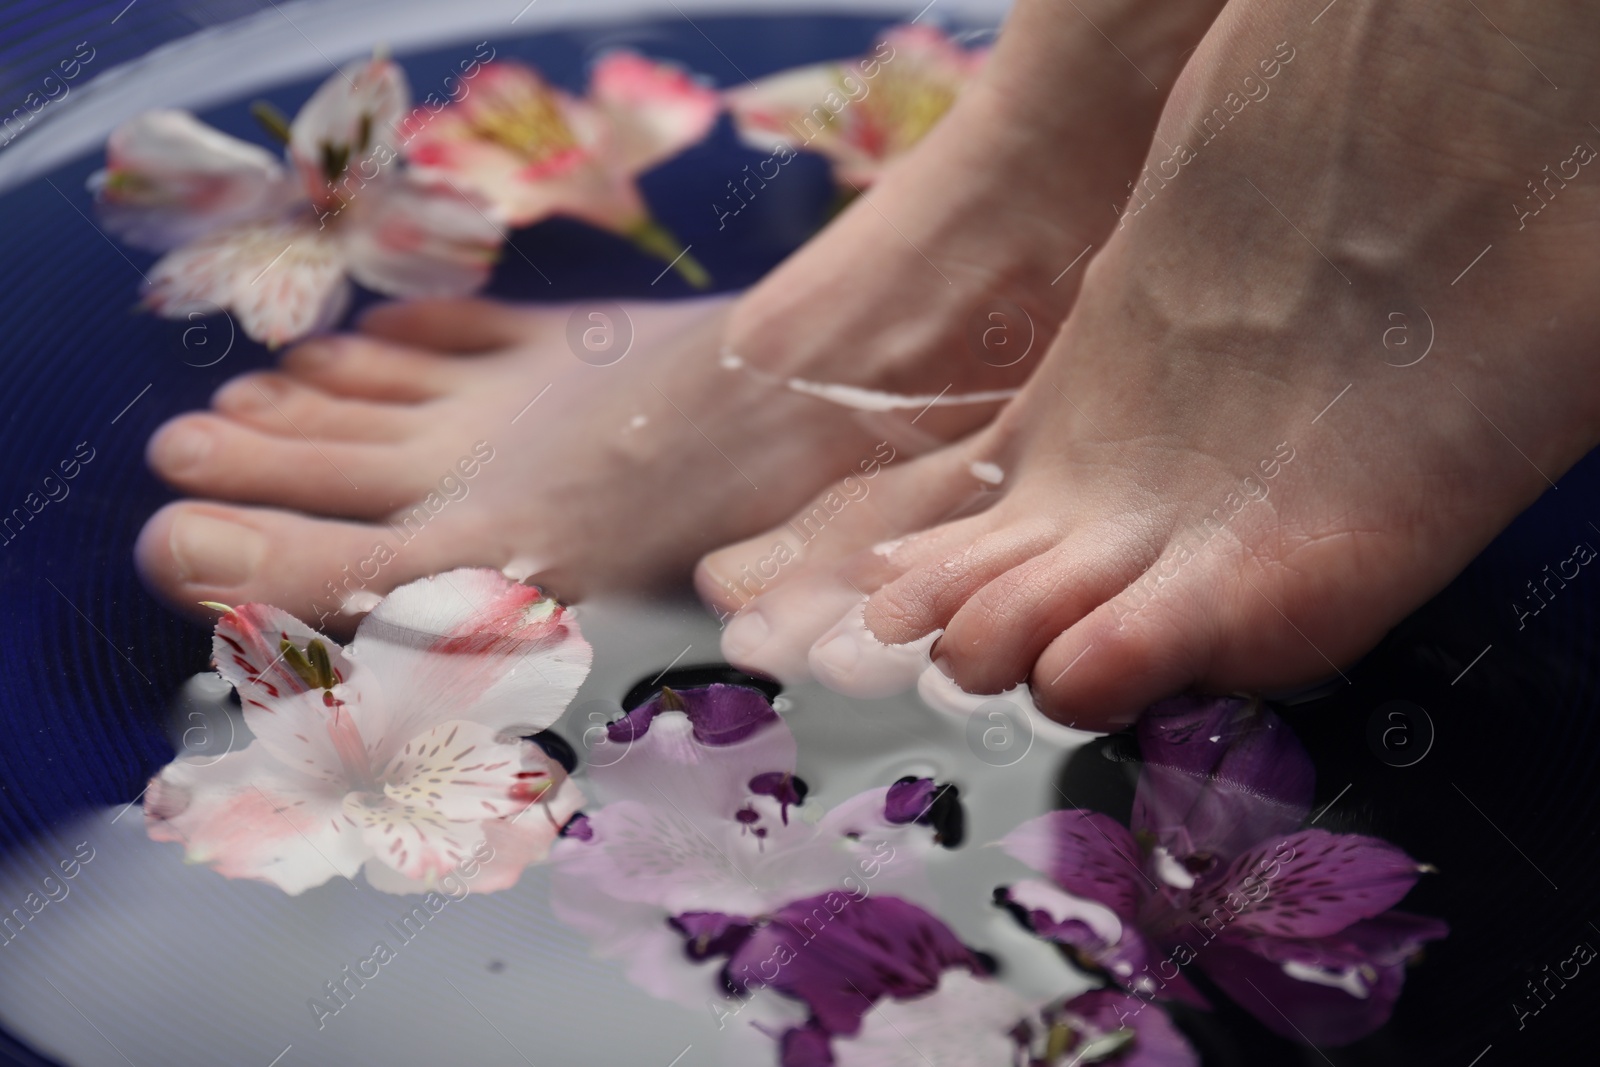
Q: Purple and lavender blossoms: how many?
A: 3